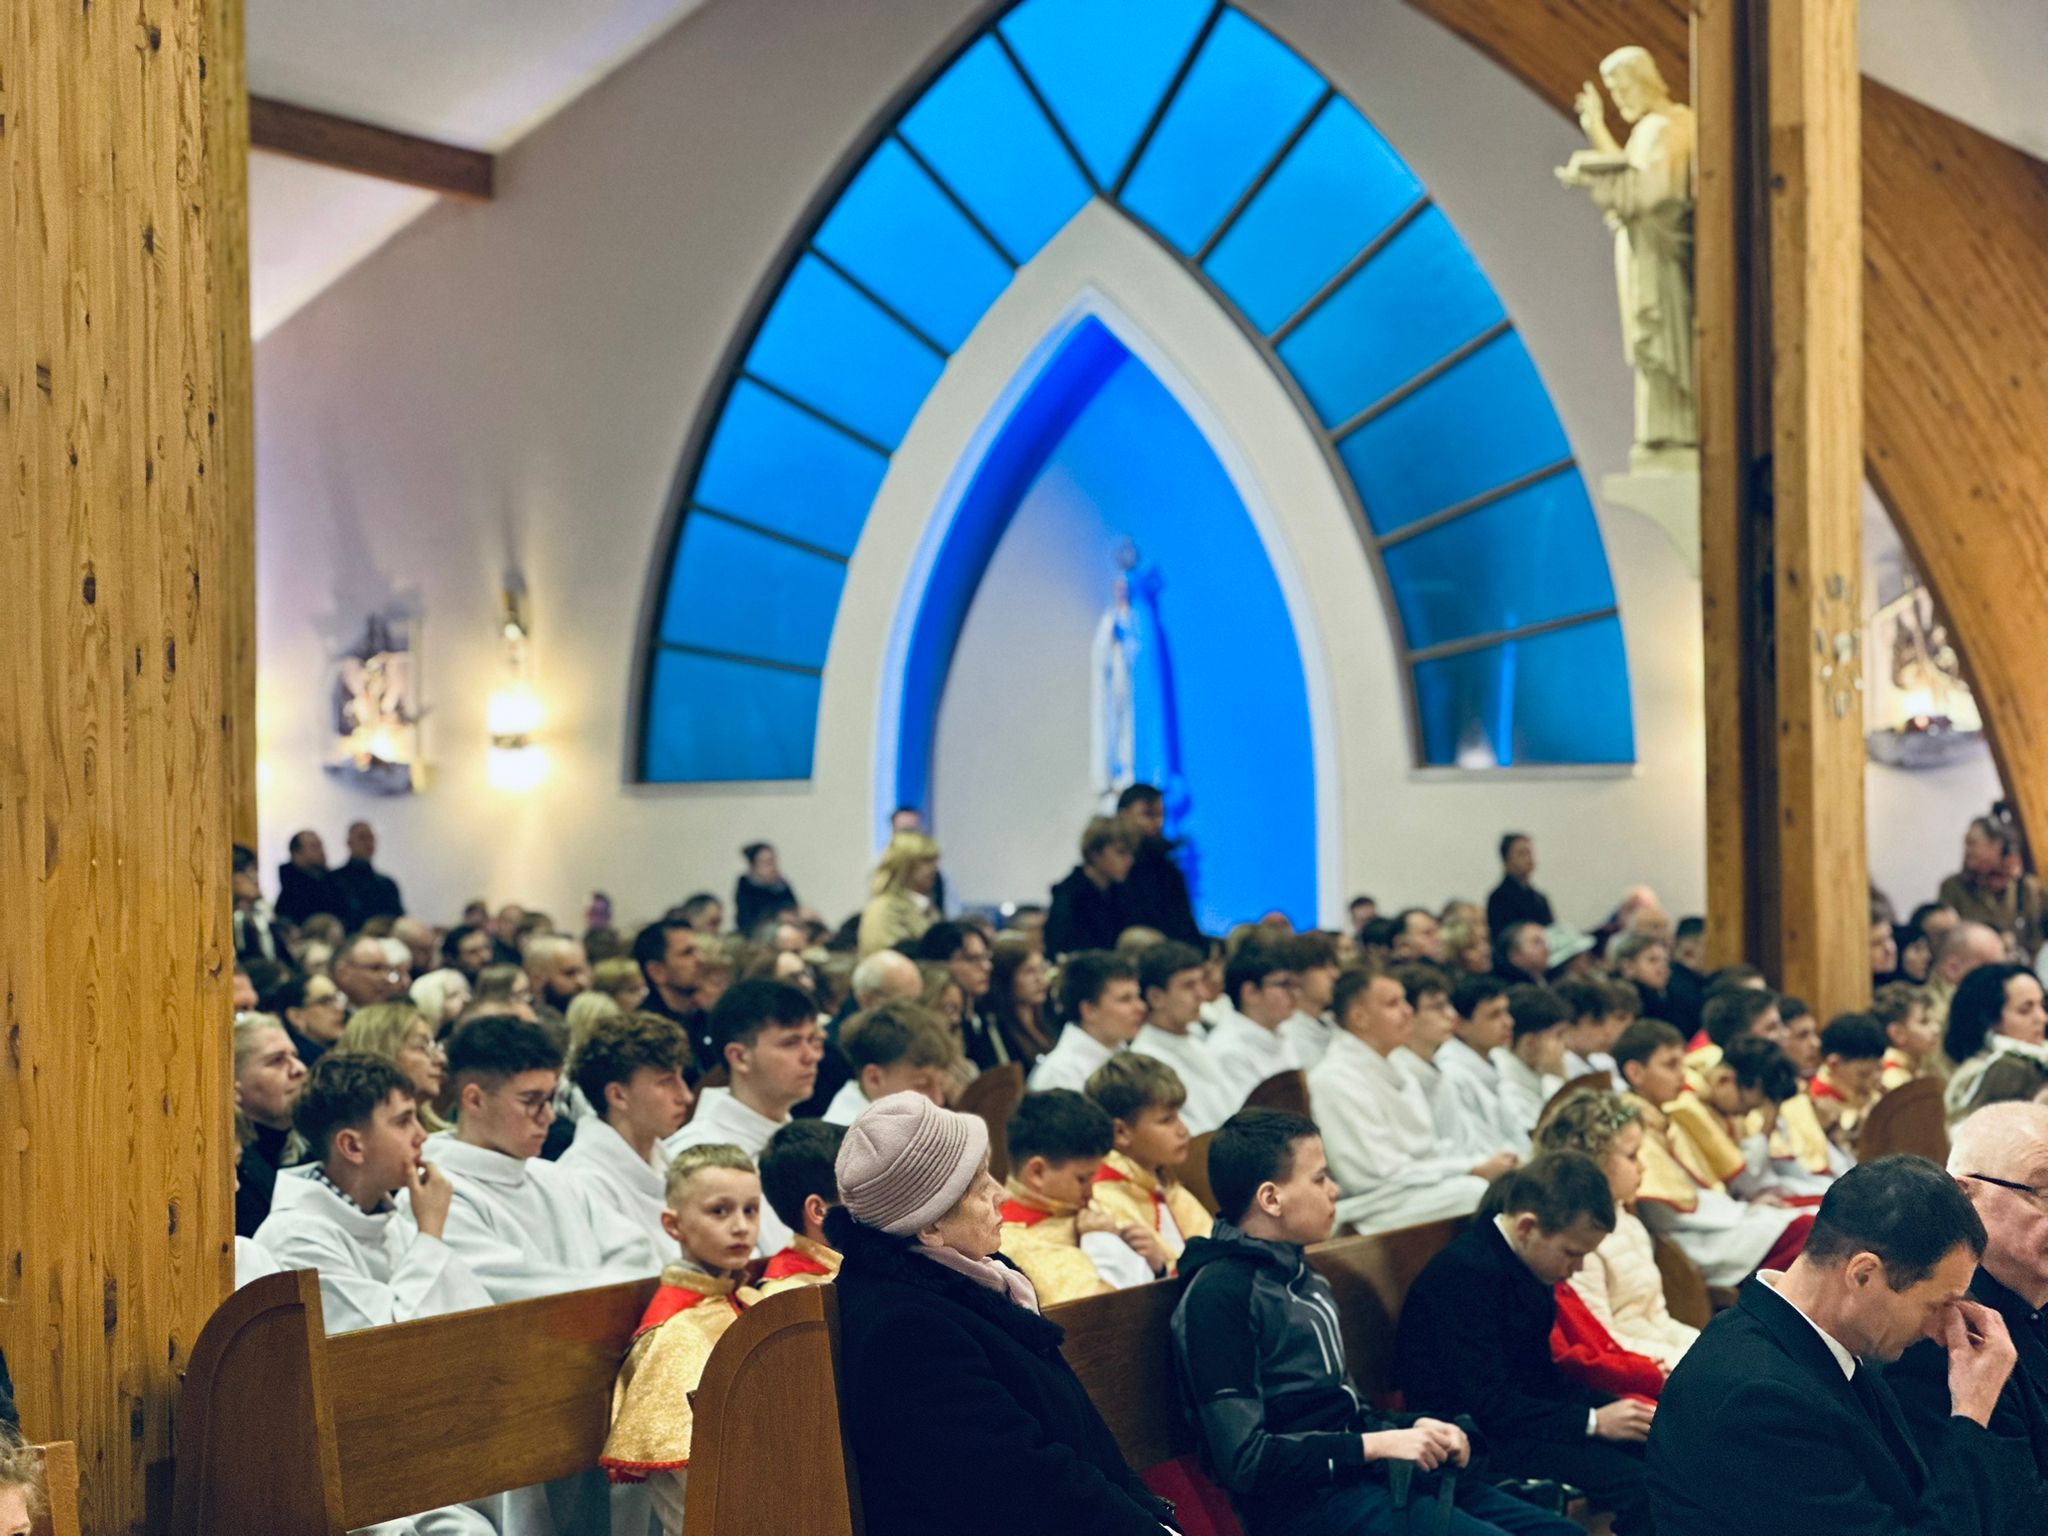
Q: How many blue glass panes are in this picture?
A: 13